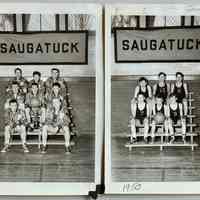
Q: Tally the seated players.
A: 14